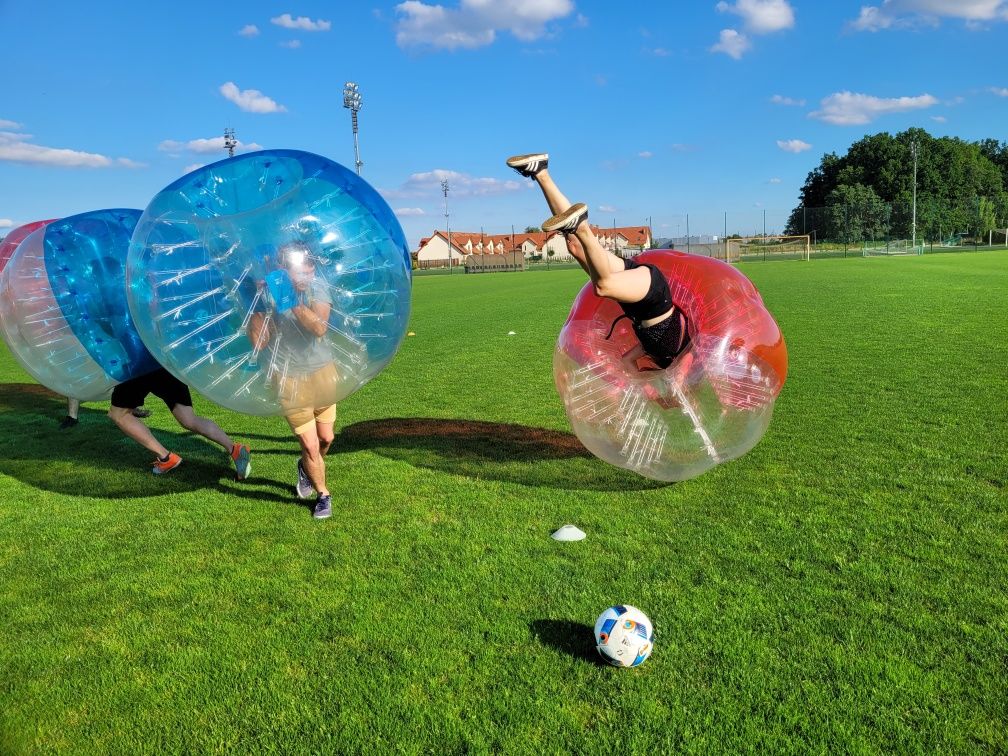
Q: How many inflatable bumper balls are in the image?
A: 4